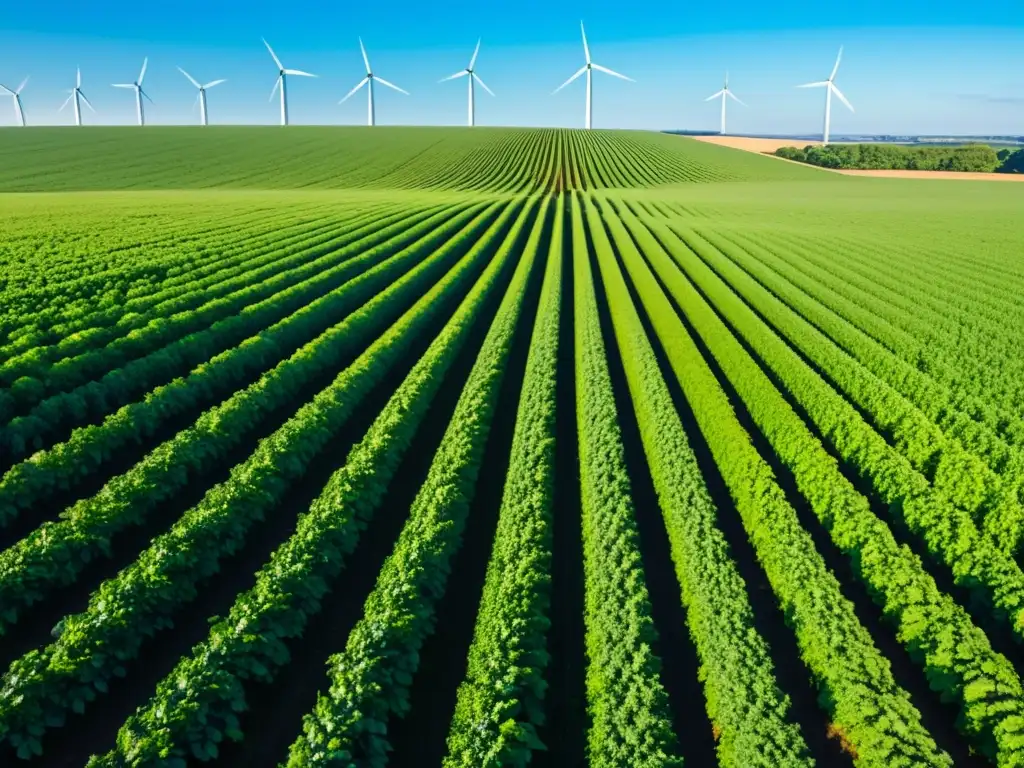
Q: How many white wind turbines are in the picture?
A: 10